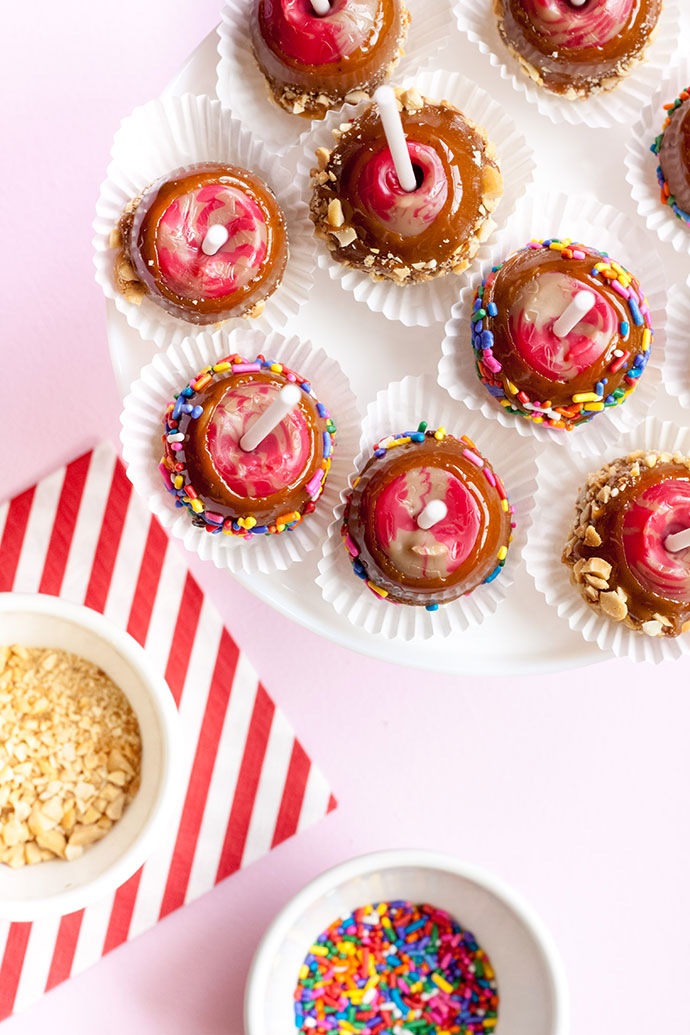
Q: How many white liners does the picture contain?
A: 10